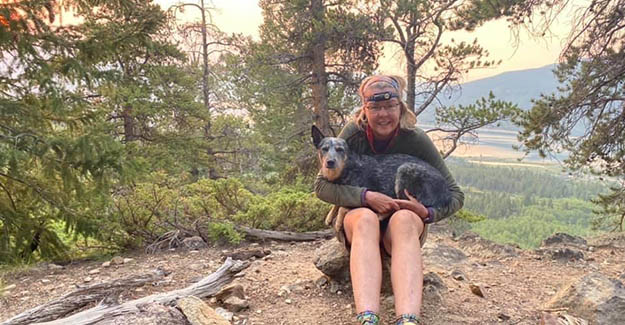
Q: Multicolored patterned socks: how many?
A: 2